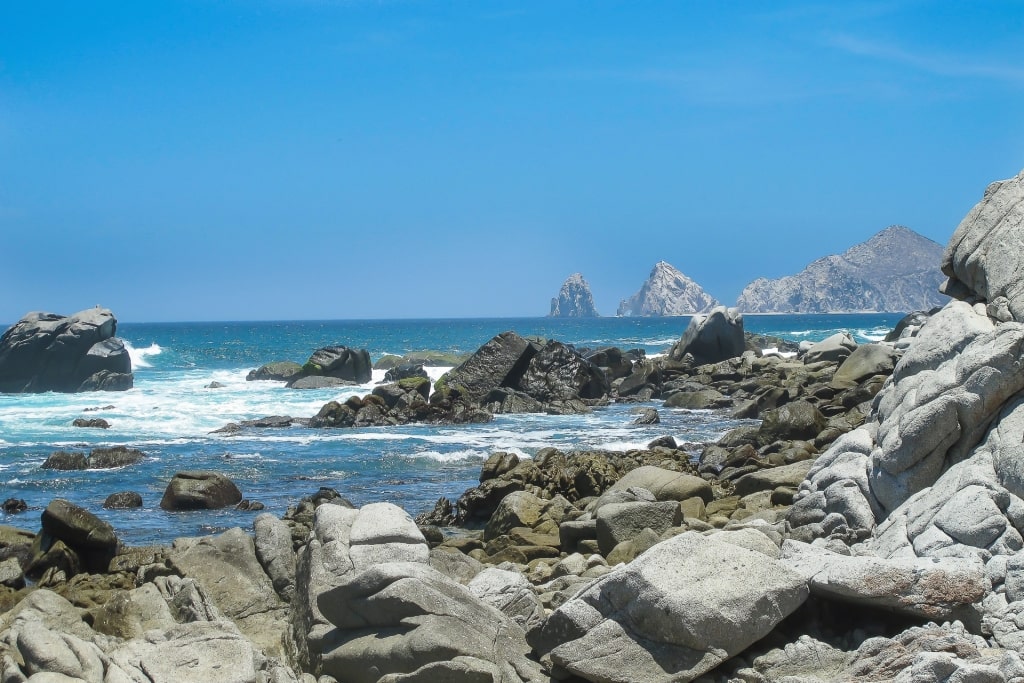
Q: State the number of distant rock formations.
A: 3